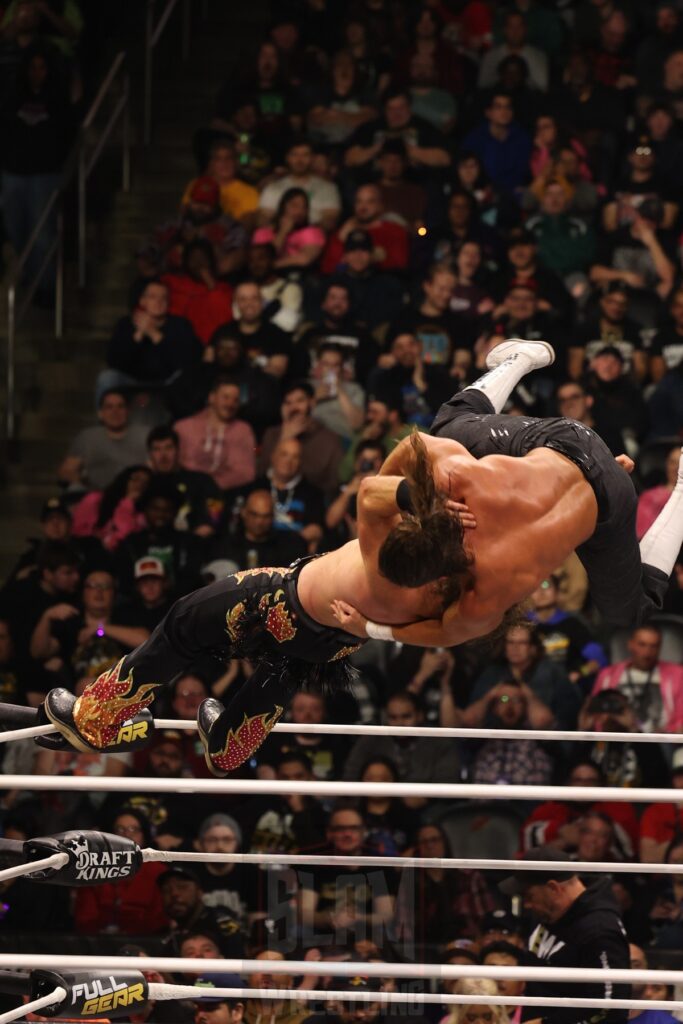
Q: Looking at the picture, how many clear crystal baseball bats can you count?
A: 0